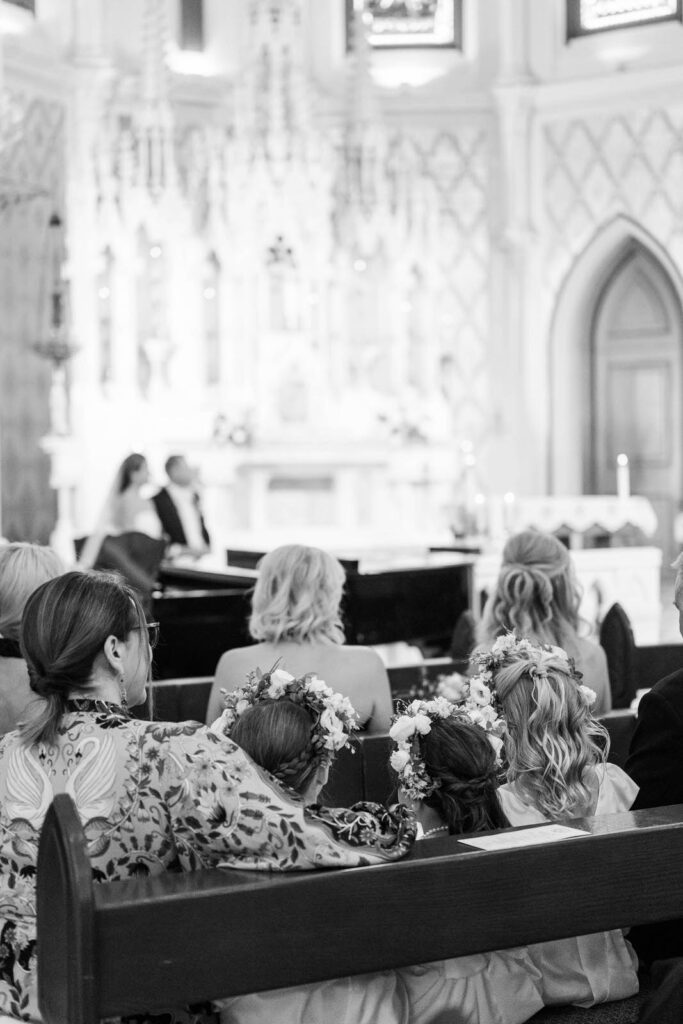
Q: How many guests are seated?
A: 8